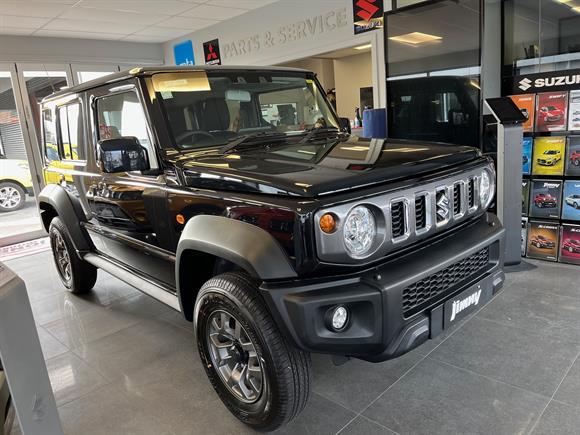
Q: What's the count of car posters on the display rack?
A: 12